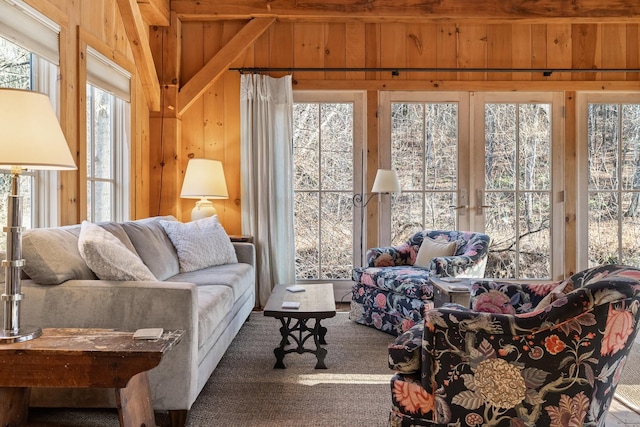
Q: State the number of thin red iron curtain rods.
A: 0